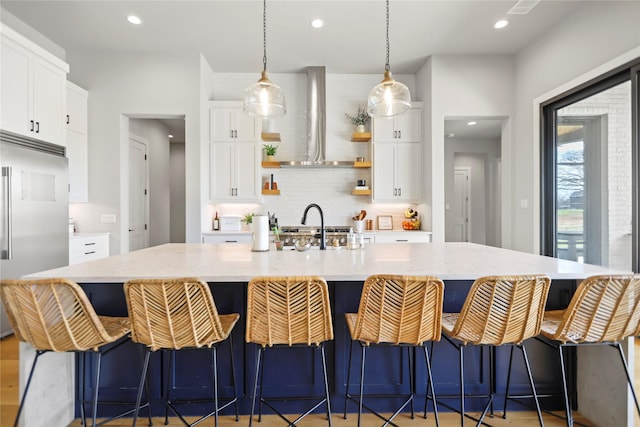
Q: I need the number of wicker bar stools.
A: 6